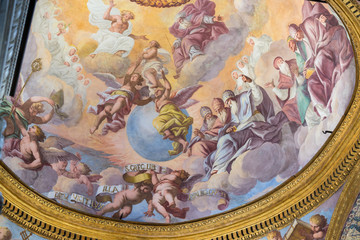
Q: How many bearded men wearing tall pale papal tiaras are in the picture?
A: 3